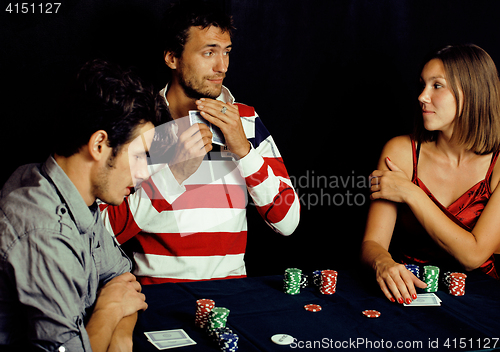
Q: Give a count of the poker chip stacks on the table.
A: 12